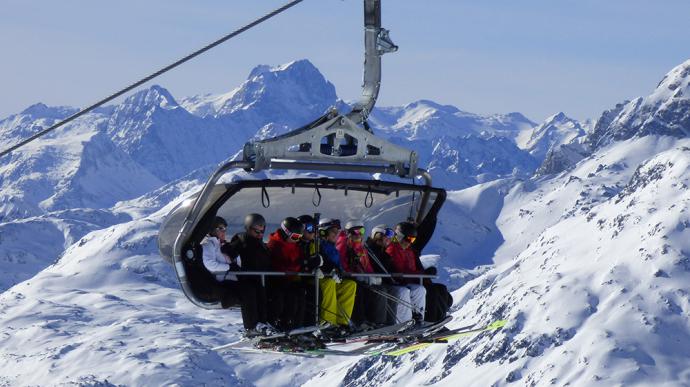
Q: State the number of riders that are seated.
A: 8